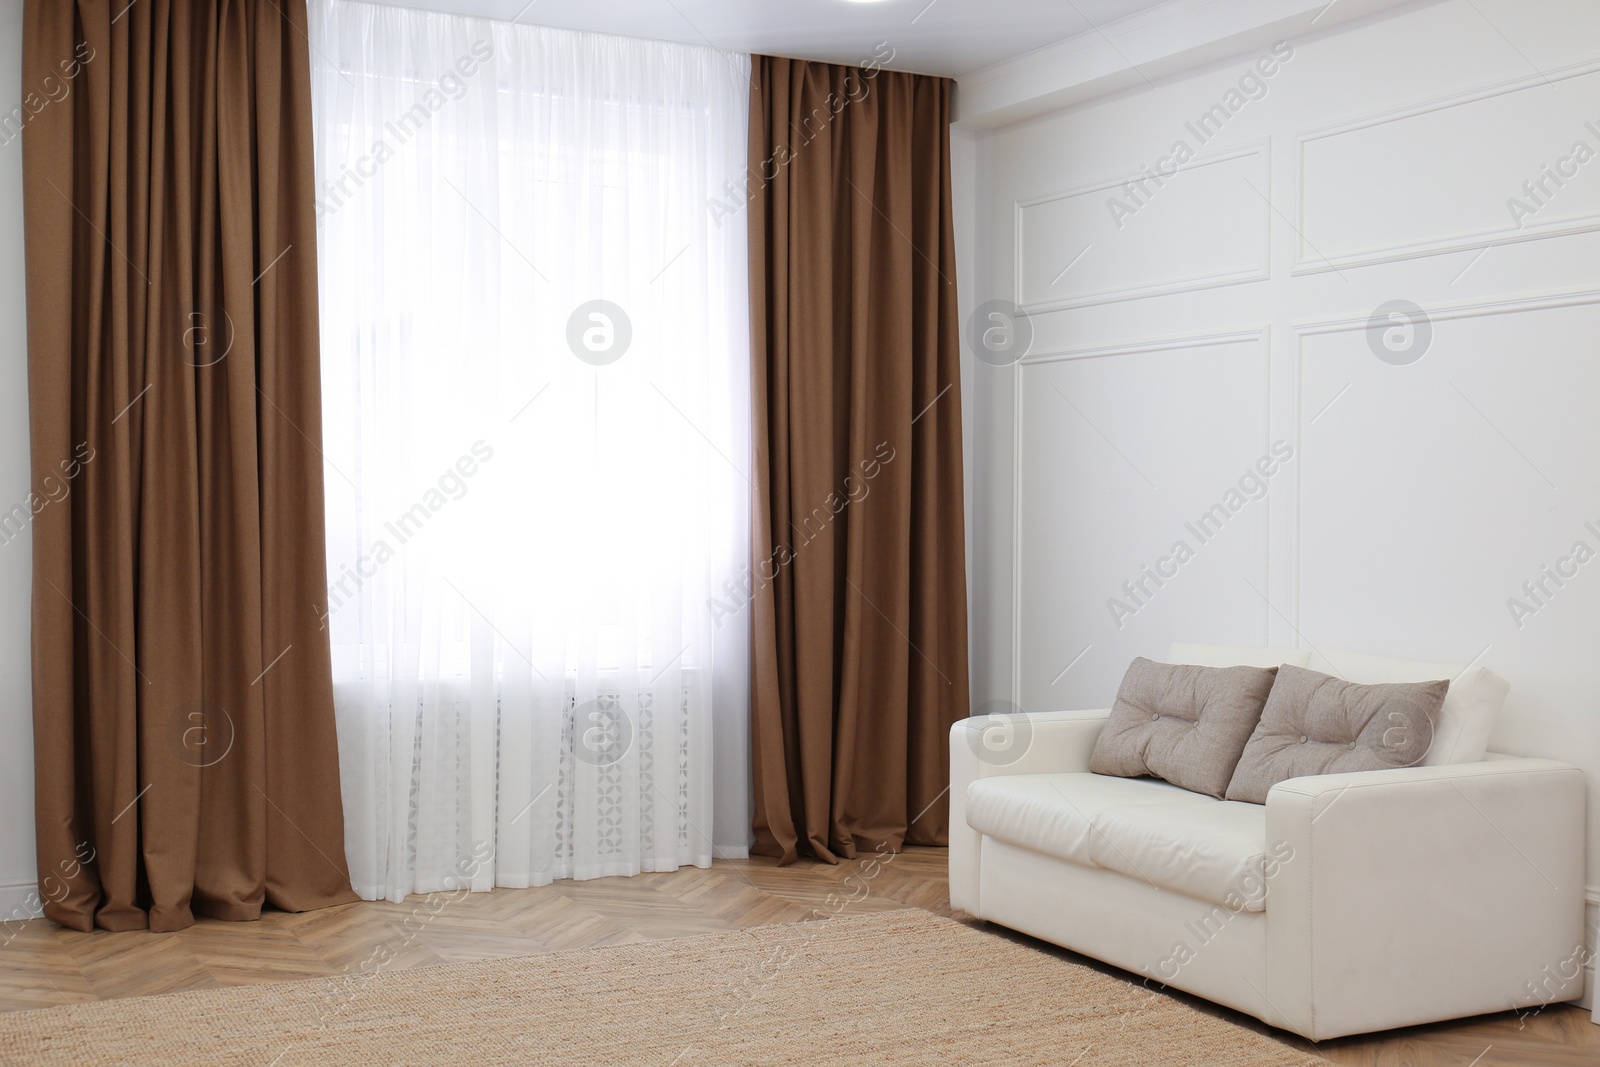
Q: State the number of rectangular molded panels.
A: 4